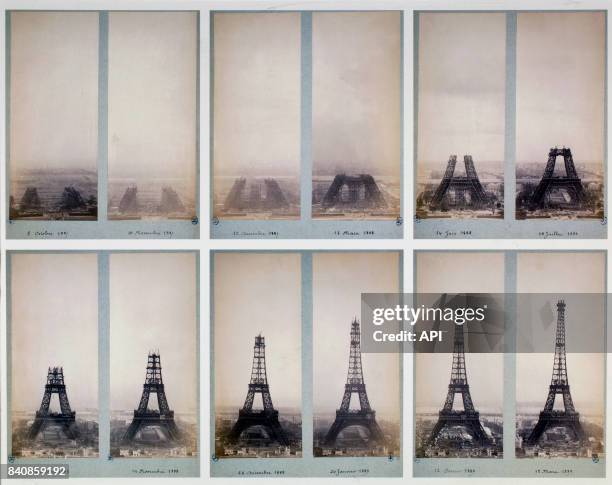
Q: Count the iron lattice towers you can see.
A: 12